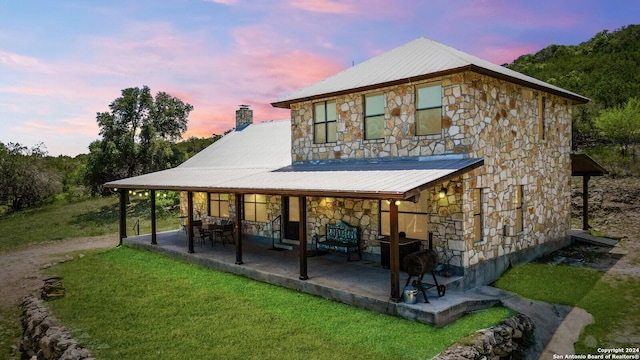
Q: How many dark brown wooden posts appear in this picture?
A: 7